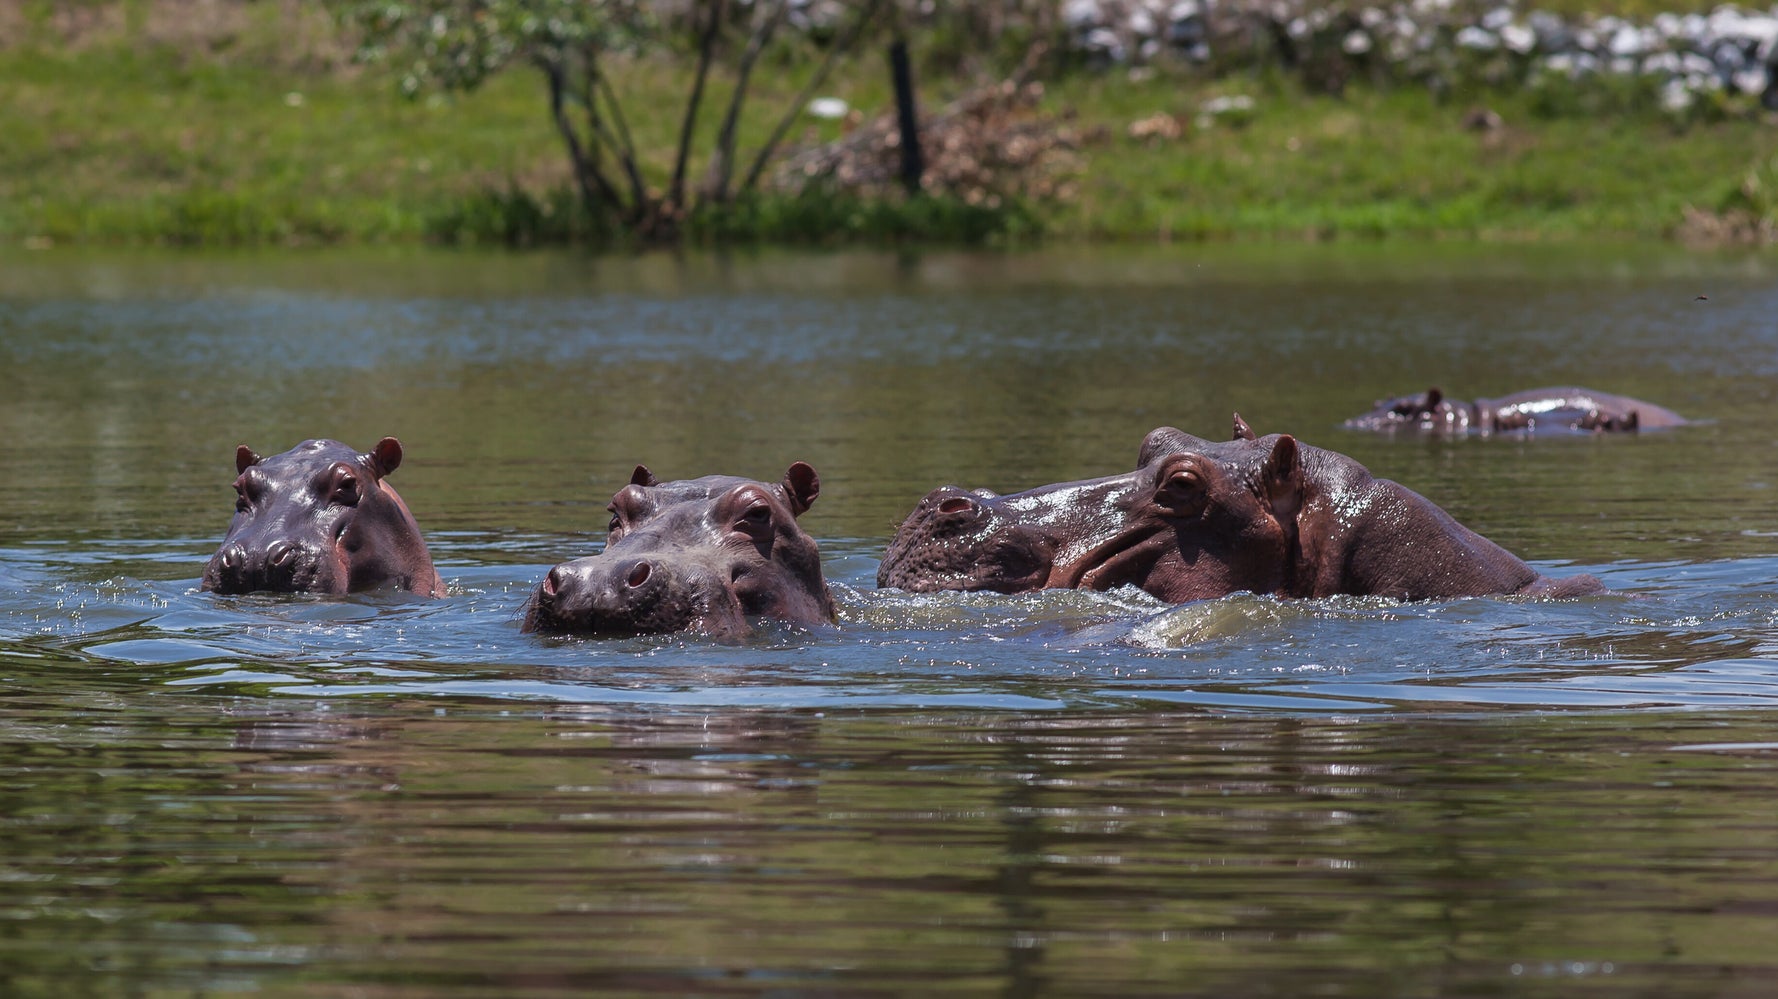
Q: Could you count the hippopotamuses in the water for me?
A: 4